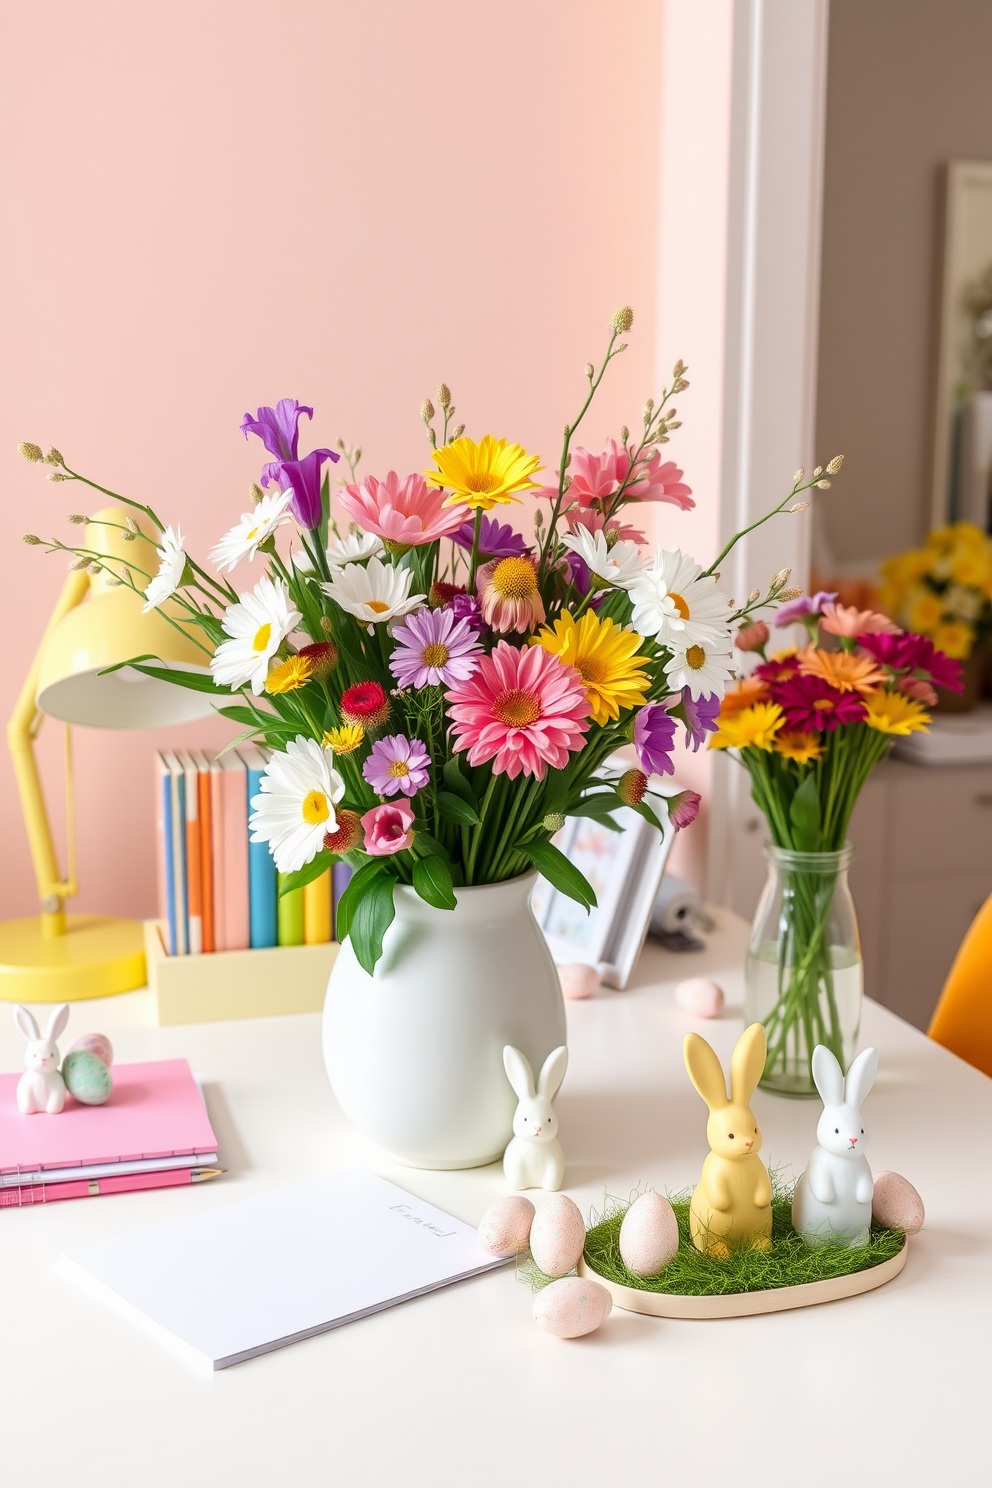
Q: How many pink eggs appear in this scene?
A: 8